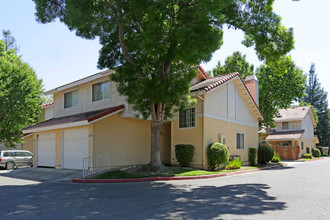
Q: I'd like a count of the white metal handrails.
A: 1